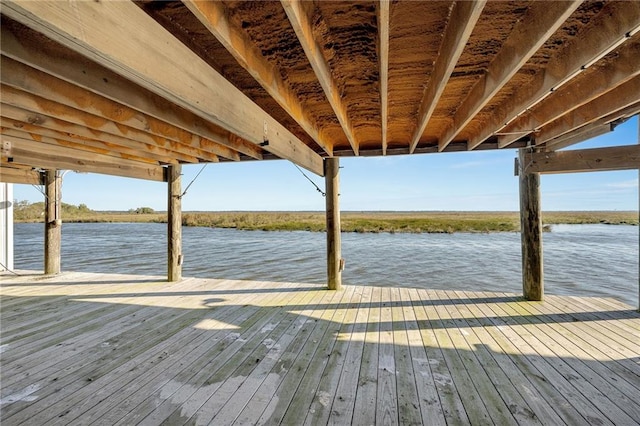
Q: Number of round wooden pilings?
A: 4